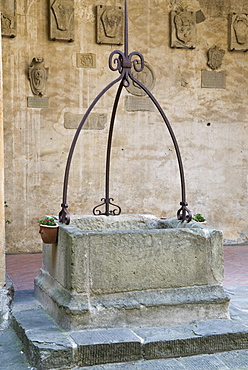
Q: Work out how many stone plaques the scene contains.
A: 13